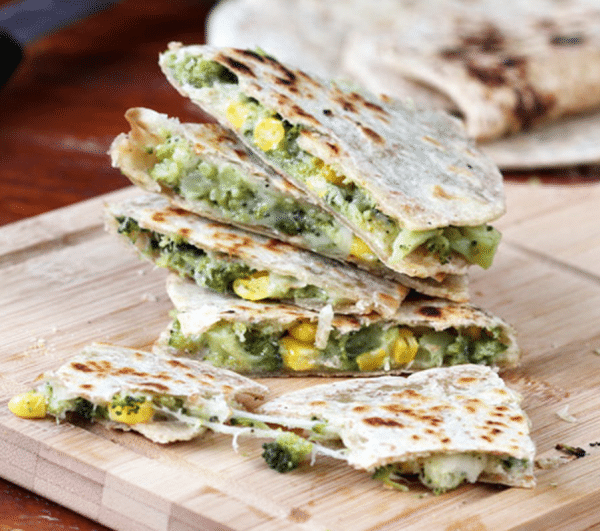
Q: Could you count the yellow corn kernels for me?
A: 11